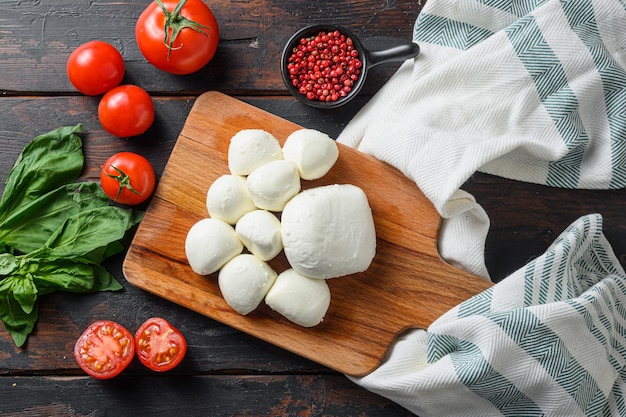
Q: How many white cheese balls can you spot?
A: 9